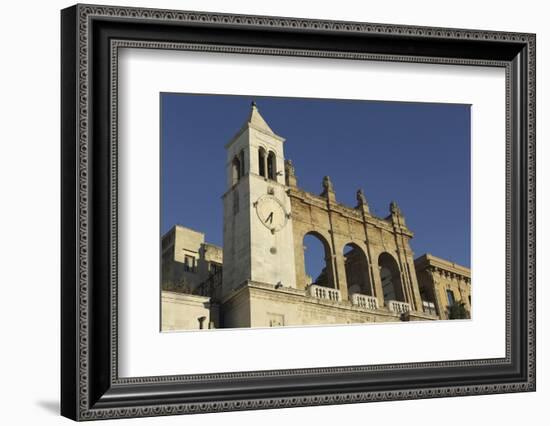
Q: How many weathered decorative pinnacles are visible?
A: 4